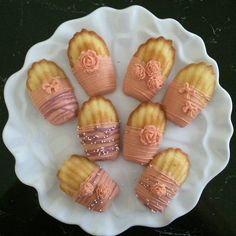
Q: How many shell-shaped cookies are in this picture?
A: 8